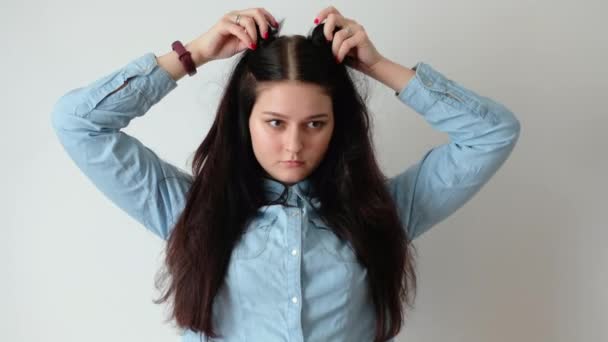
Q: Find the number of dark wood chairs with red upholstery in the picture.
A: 0